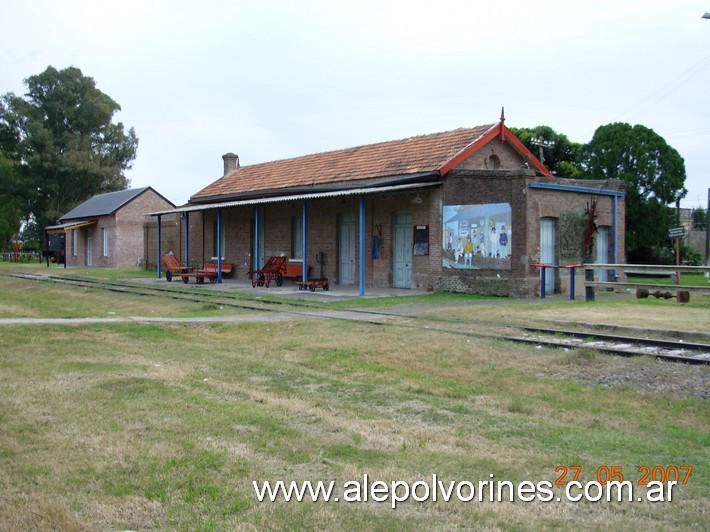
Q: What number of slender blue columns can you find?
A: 6